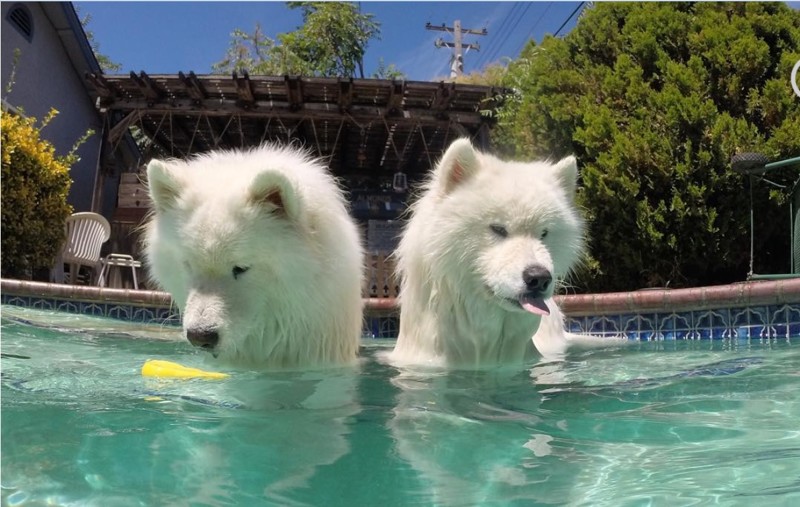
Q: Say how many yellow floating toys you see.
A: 1